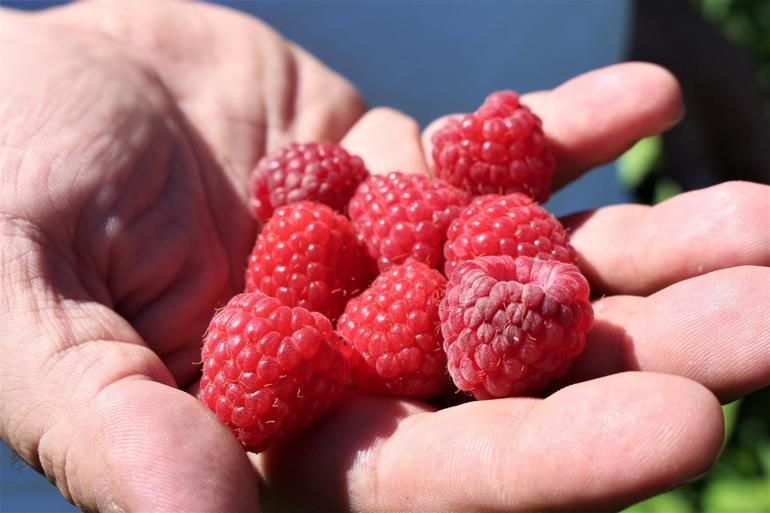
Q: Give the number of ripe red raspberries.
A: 8